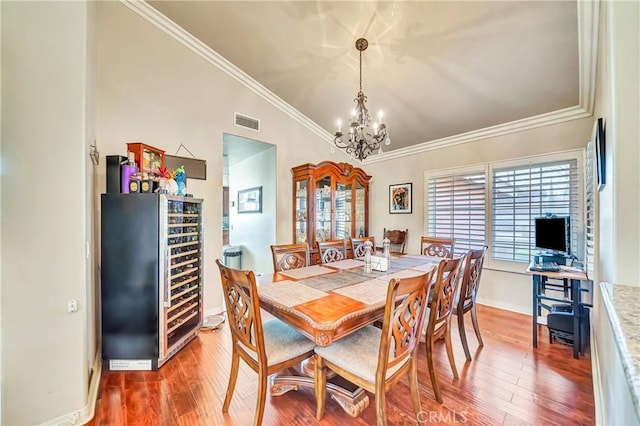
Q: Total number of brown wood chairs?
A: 9